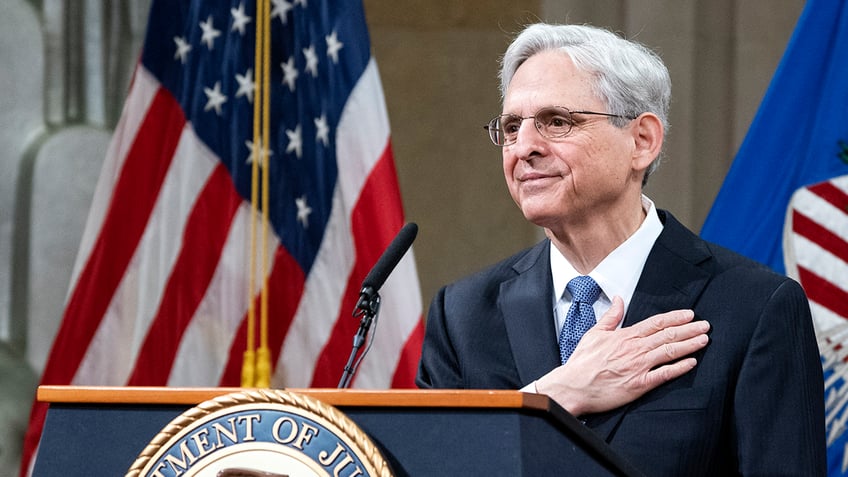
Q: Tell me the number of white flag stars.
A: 14